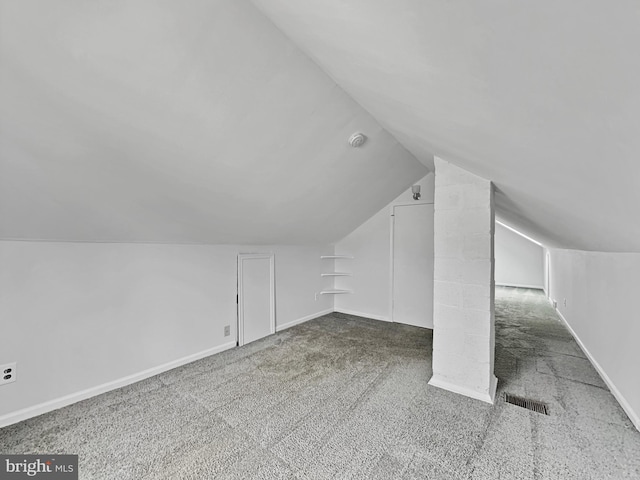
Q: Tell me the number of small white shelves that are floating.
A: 3